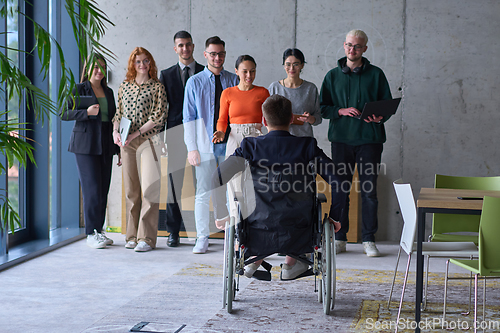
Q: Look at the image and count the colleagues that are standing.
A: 7